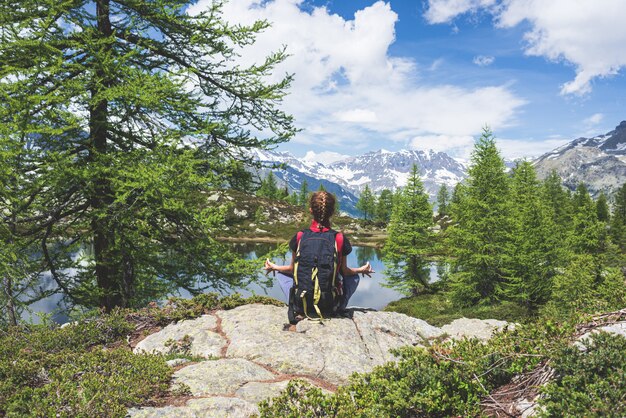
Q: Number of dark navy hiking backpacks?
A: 1